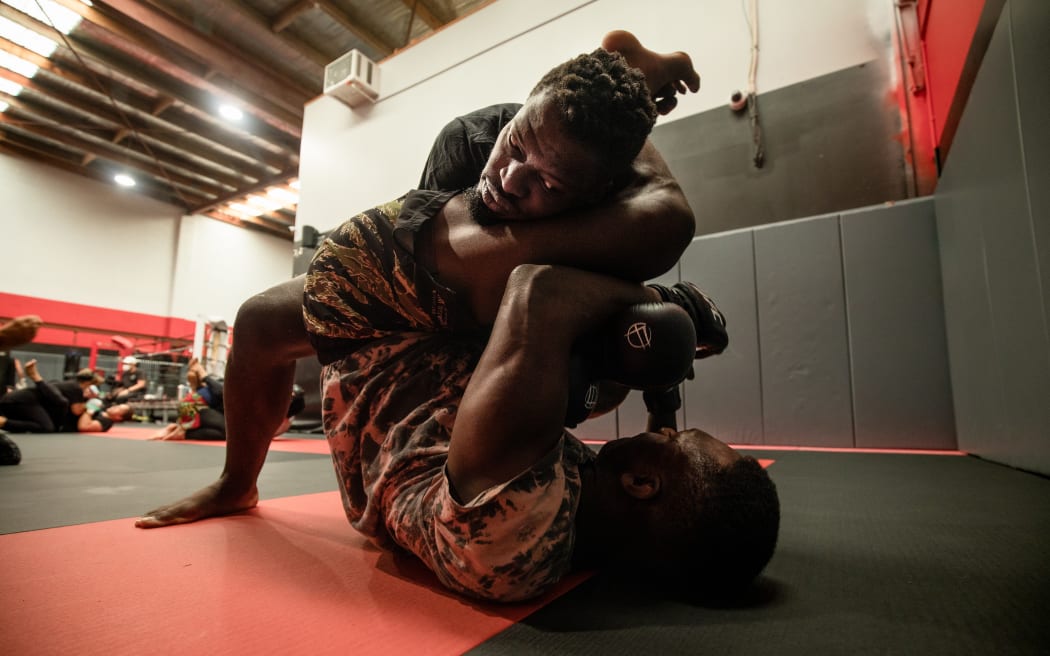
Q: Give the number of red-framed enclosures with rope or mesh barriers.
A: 1